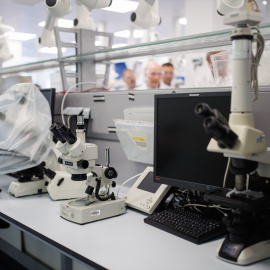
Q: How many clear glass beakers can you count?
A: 0